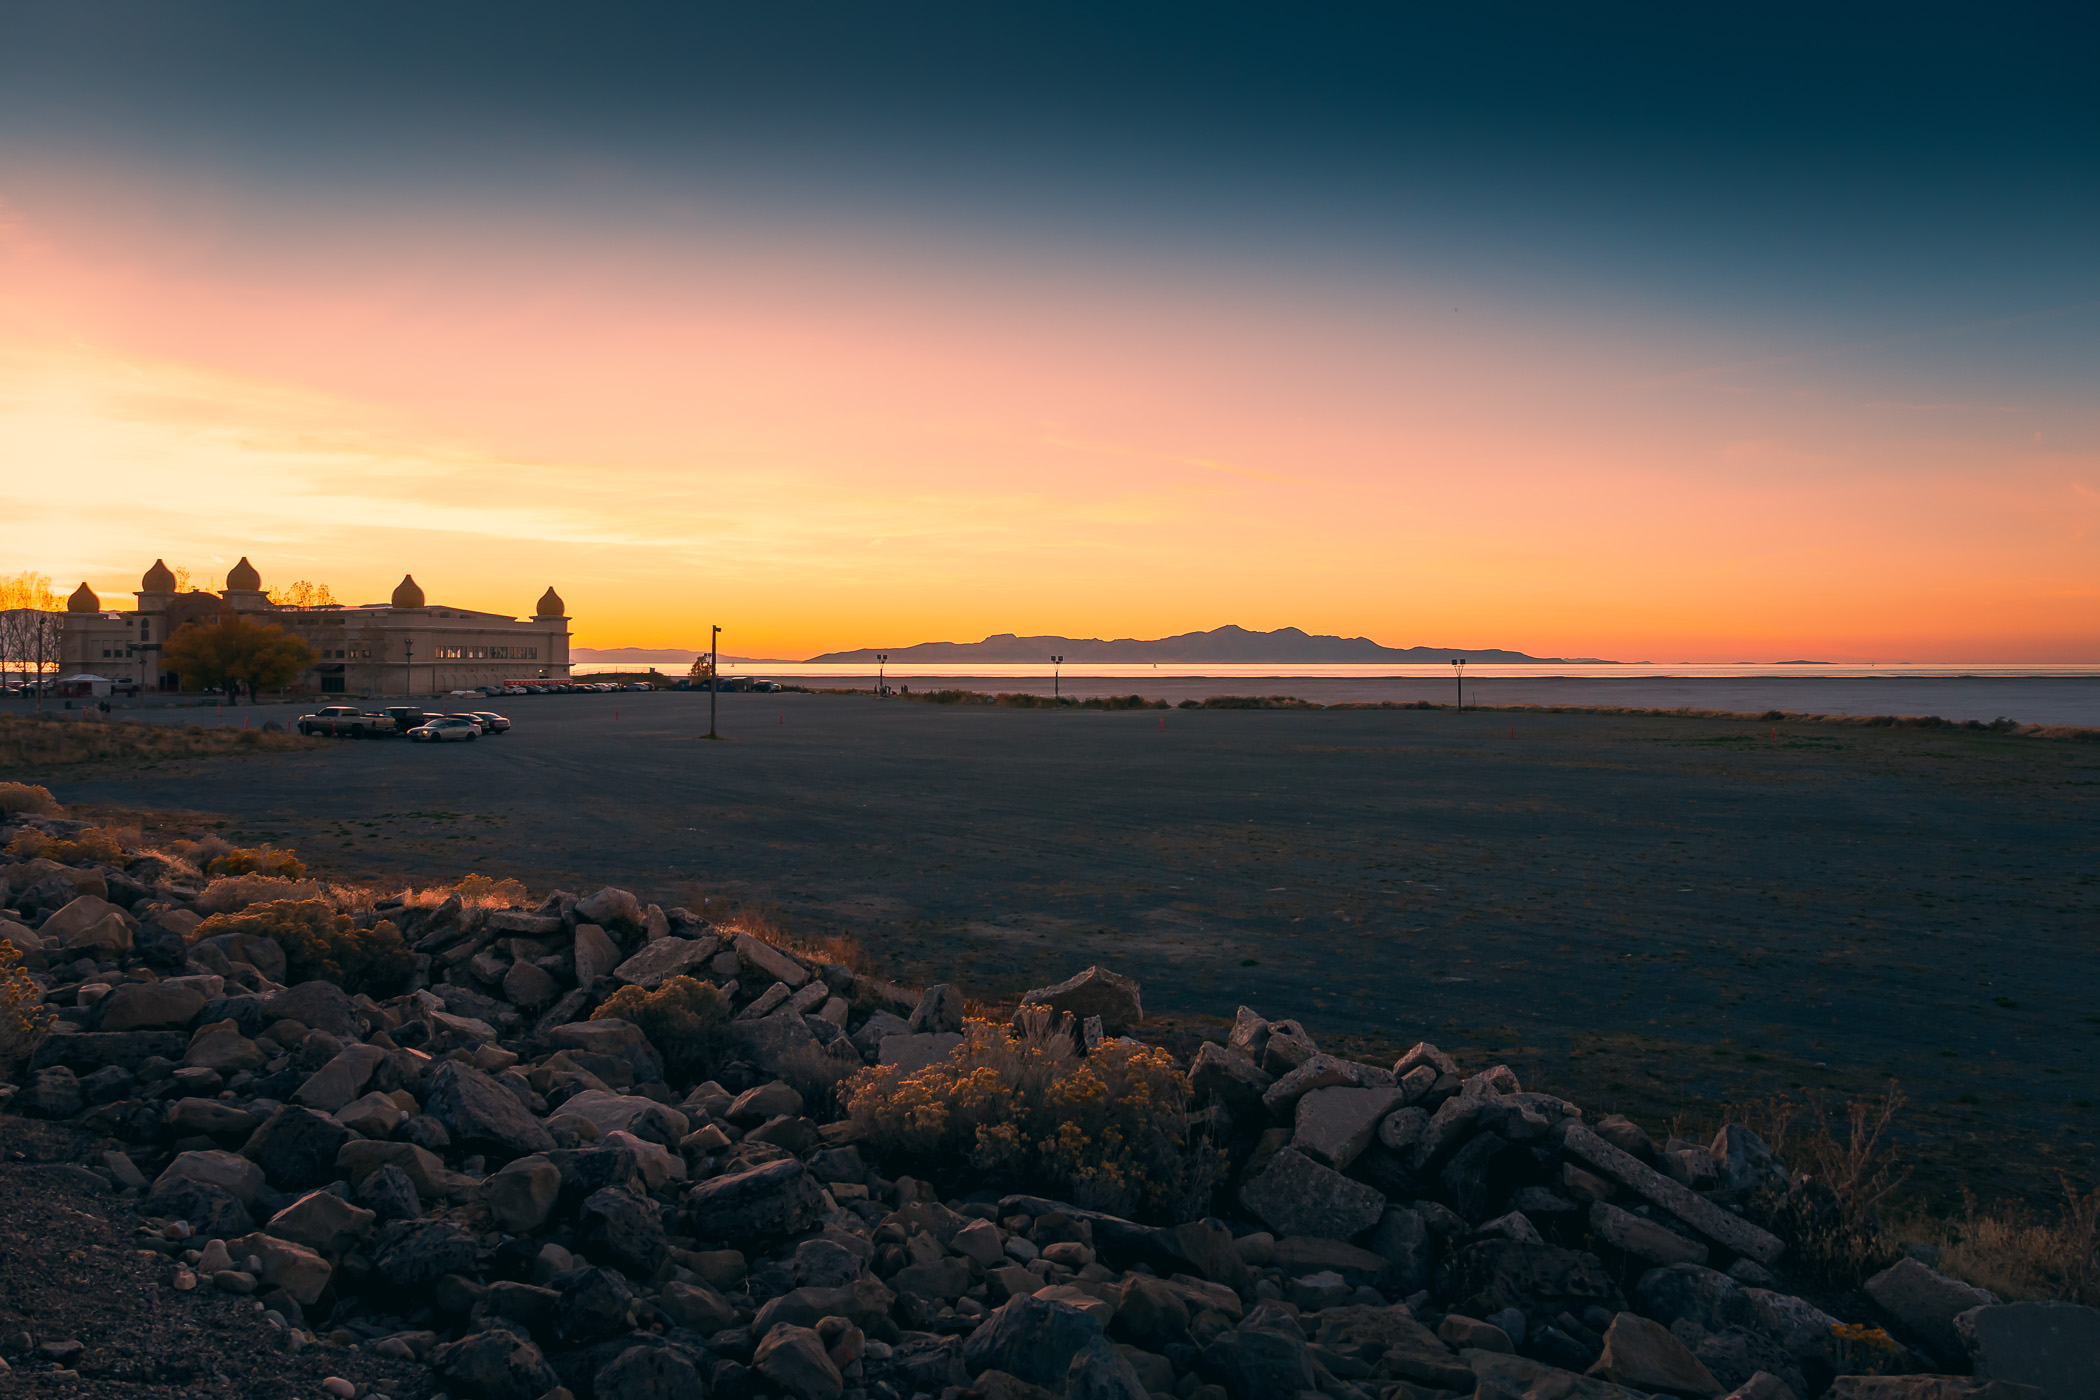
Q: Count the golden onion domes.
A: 5